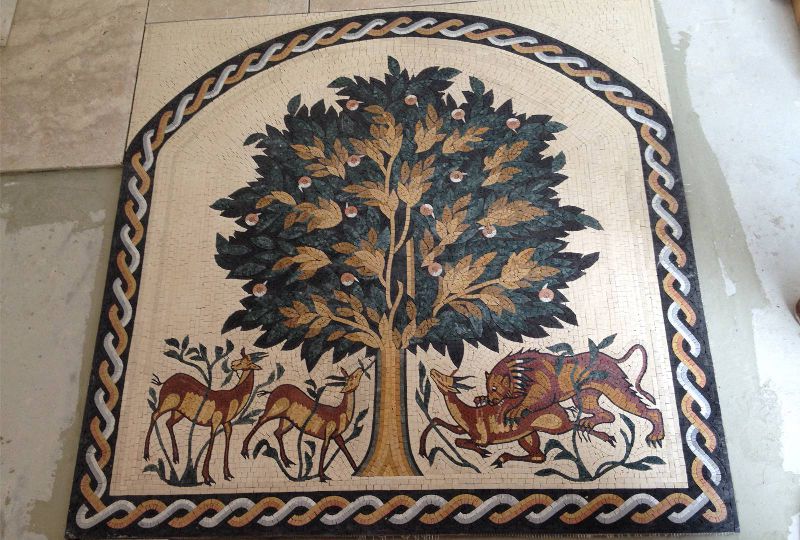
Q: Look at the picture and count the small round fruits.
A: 15